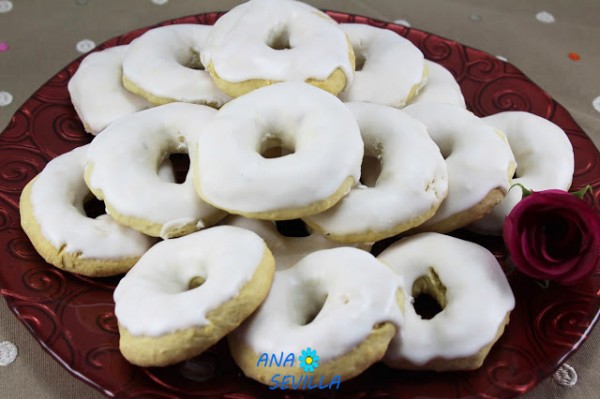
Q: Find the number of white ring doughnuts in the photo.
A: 15